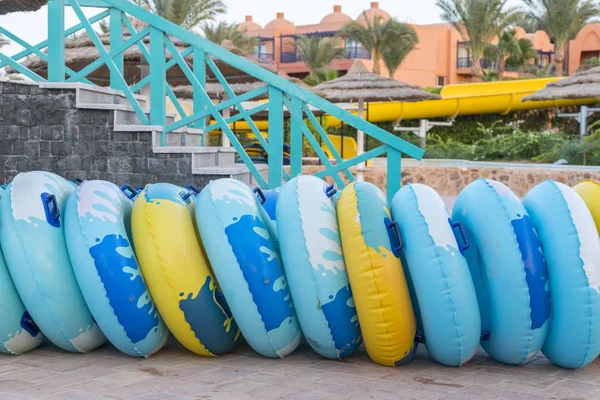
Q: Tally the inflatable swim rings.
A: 11